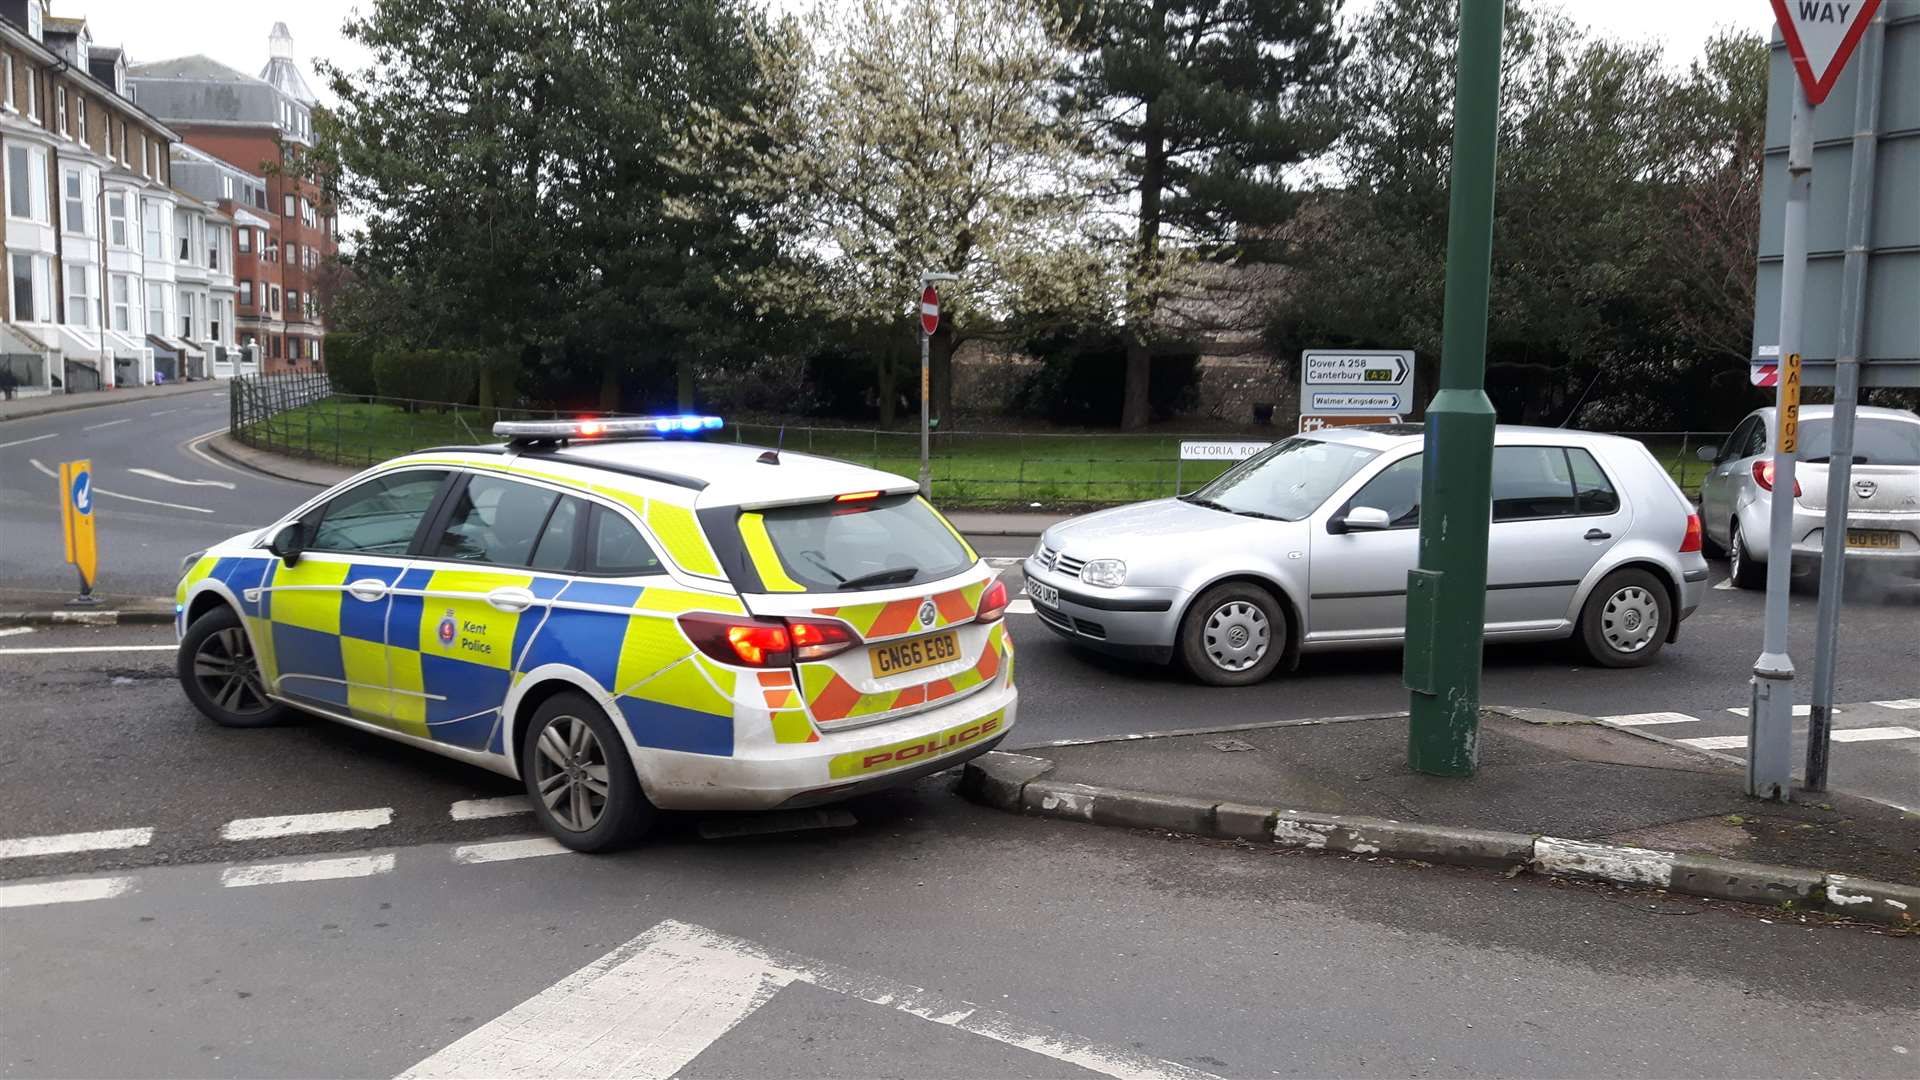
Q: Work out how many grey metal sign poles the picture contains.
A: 3